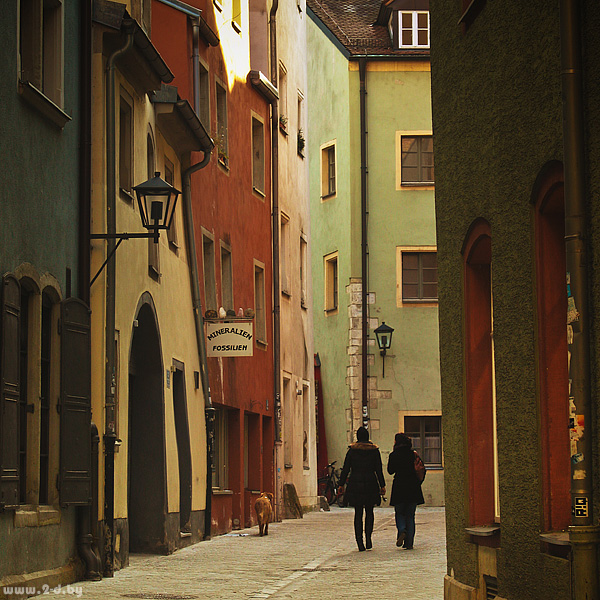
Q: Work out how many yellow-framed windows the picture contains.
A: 5